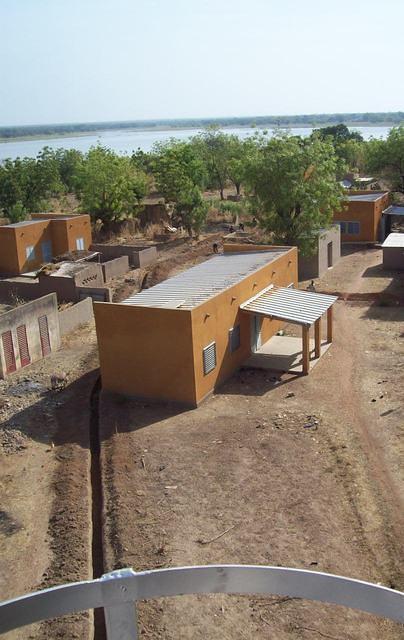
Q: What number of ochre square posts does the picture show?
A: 3